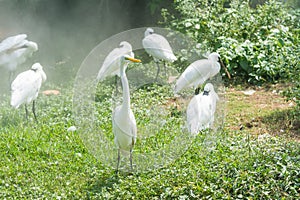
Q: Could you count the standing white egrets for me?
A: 7